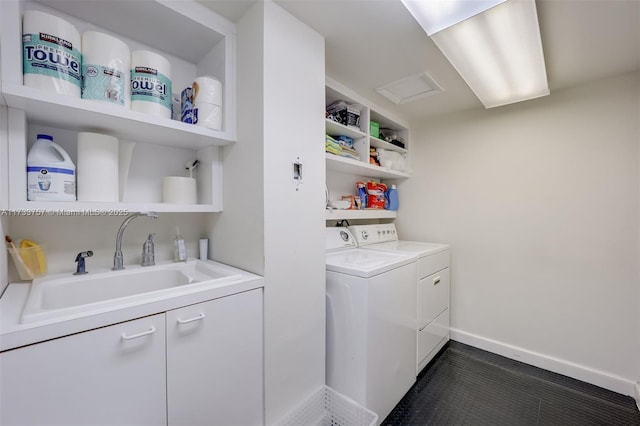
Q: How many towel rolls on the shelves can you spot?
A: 4